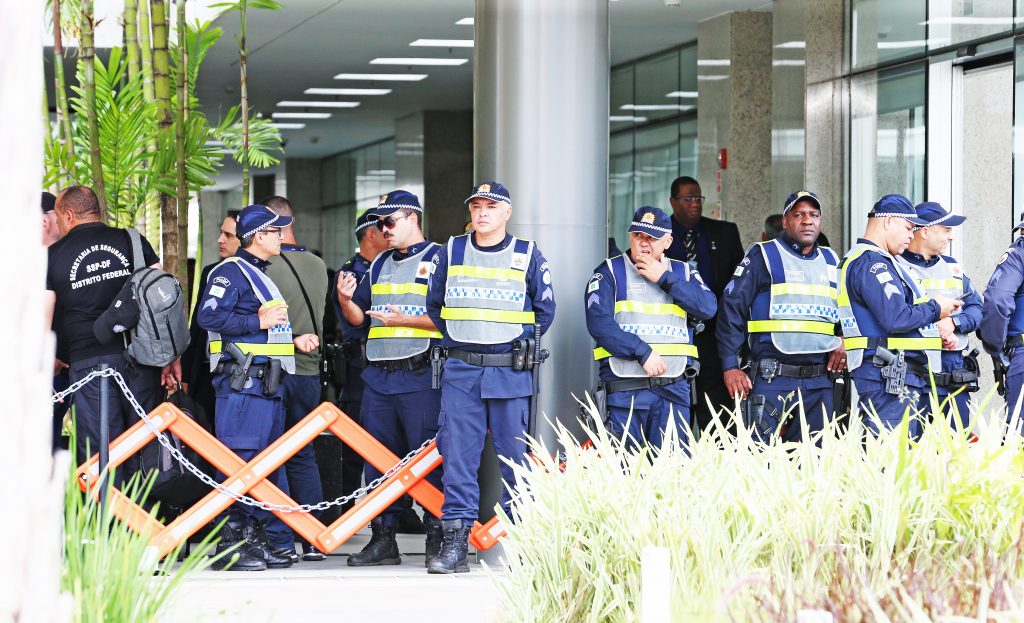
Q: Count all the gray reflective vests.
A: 7